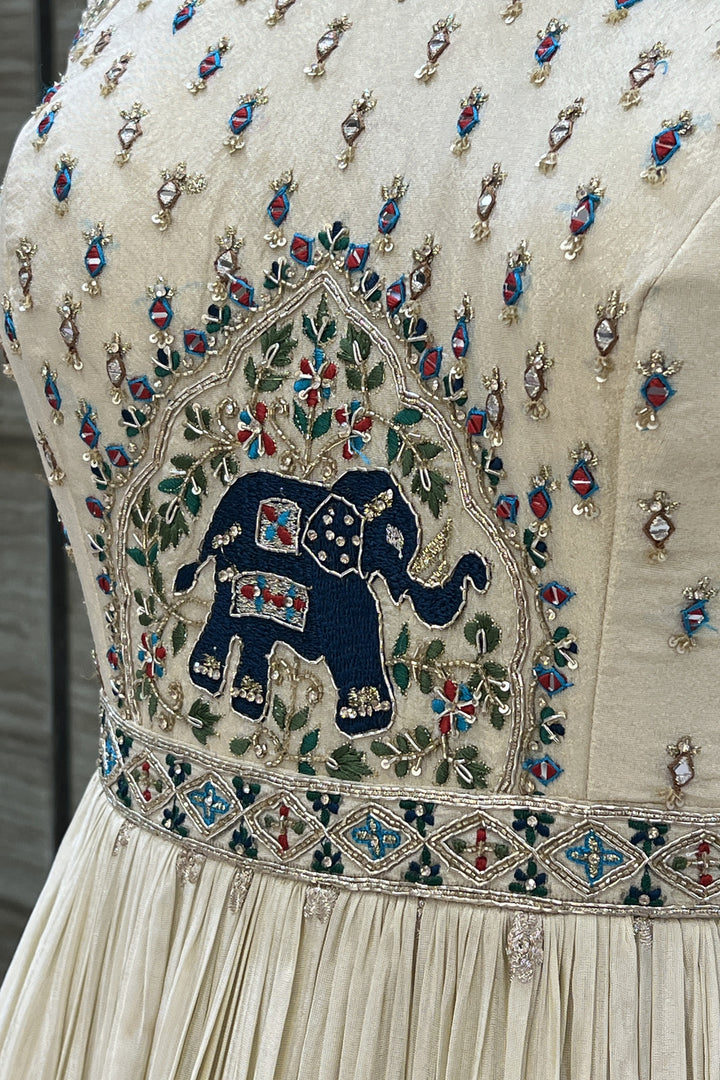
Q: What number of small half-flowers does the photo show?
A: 14